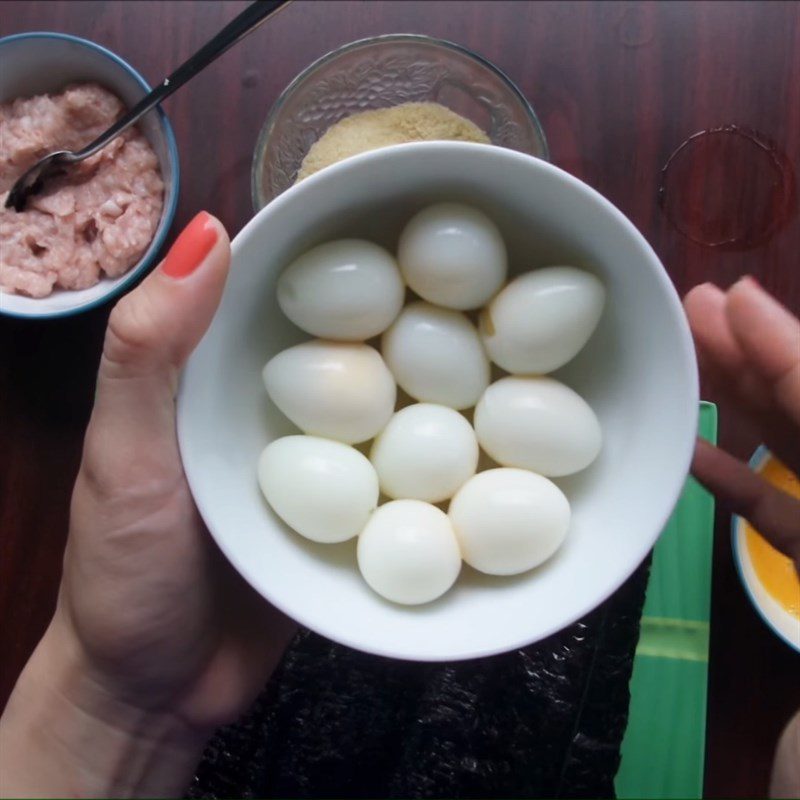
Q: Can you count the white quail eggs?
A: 10